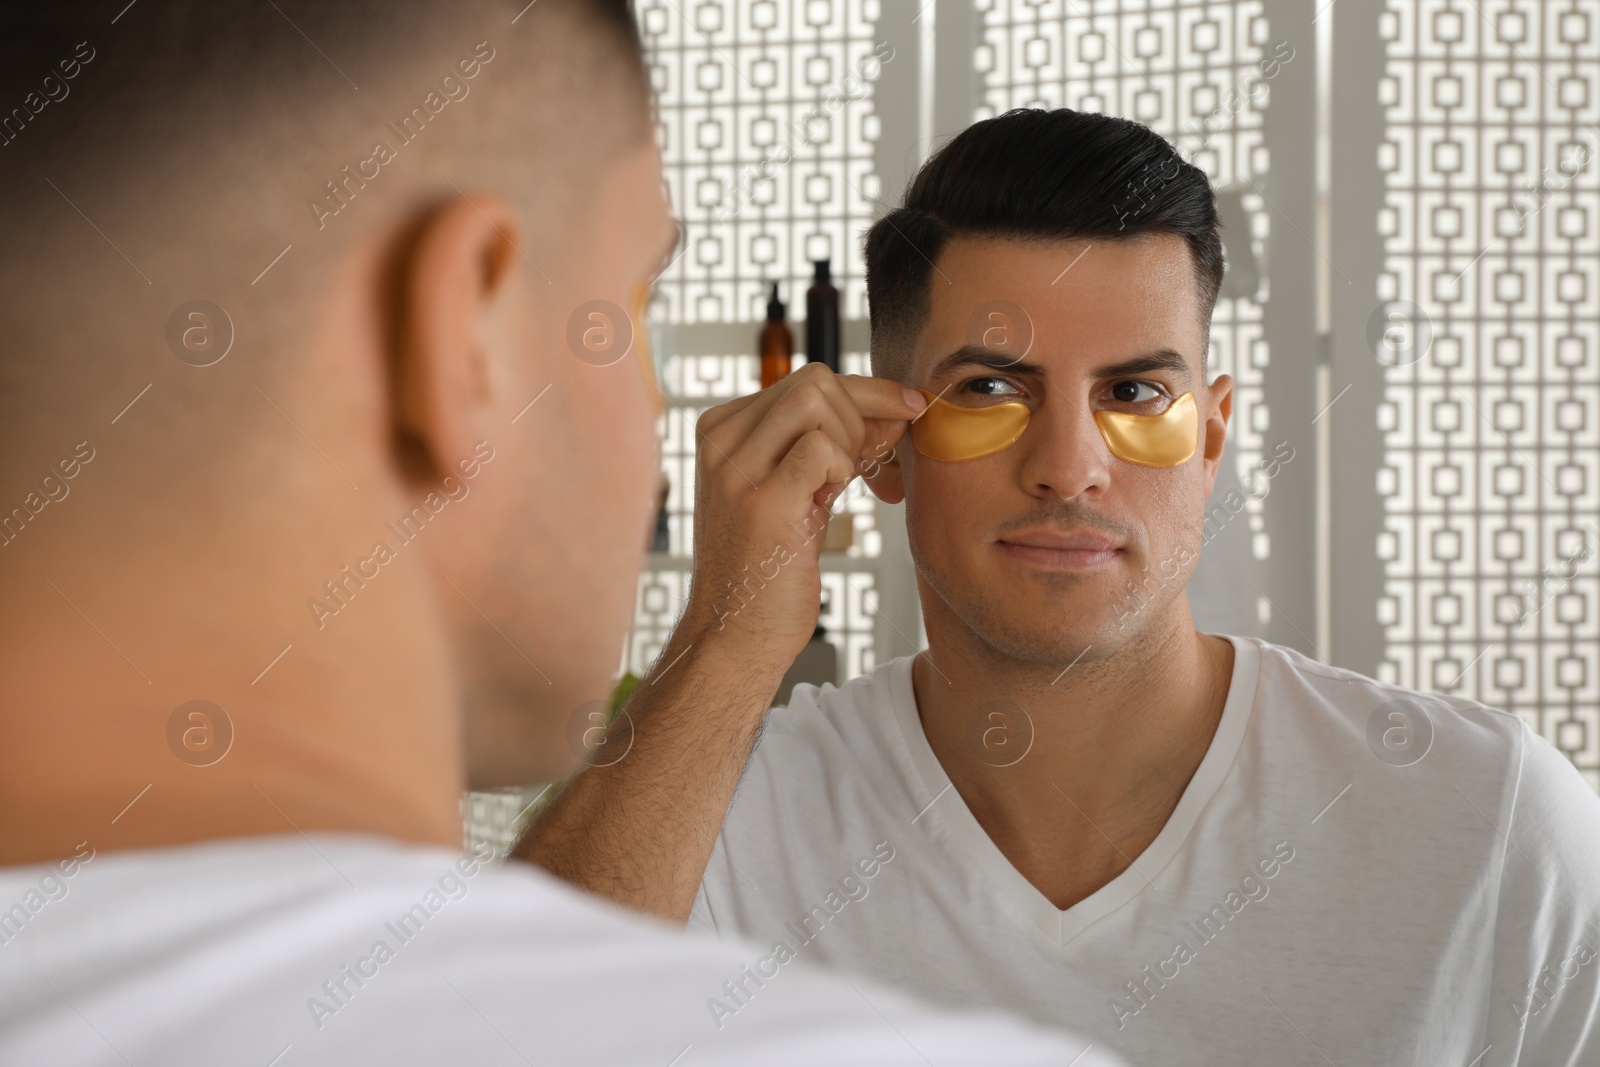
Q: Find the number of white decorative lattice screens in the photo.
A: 3